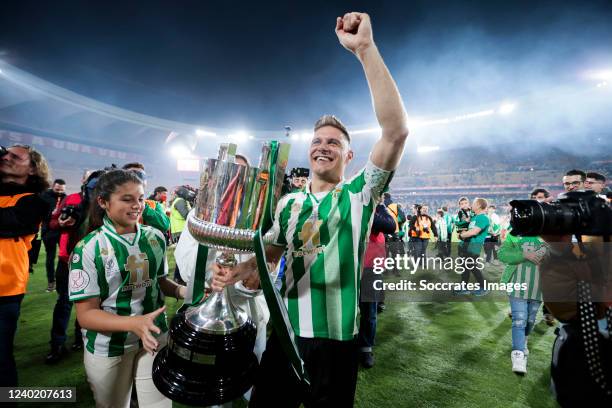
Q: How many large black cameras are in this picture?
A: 1